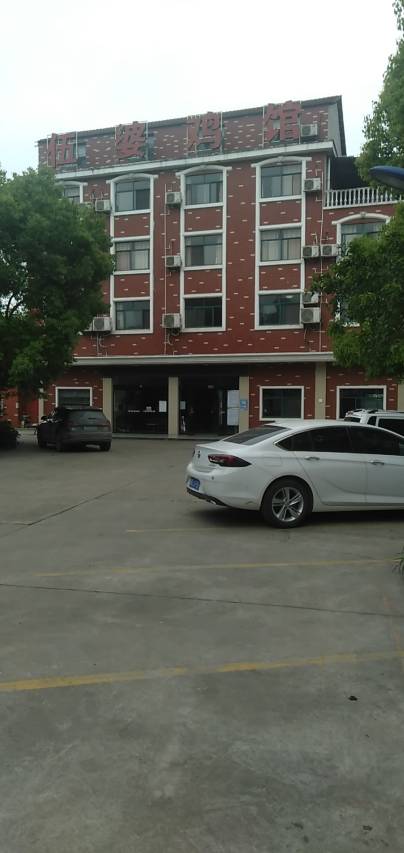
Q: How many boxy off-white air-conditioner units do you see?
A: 11